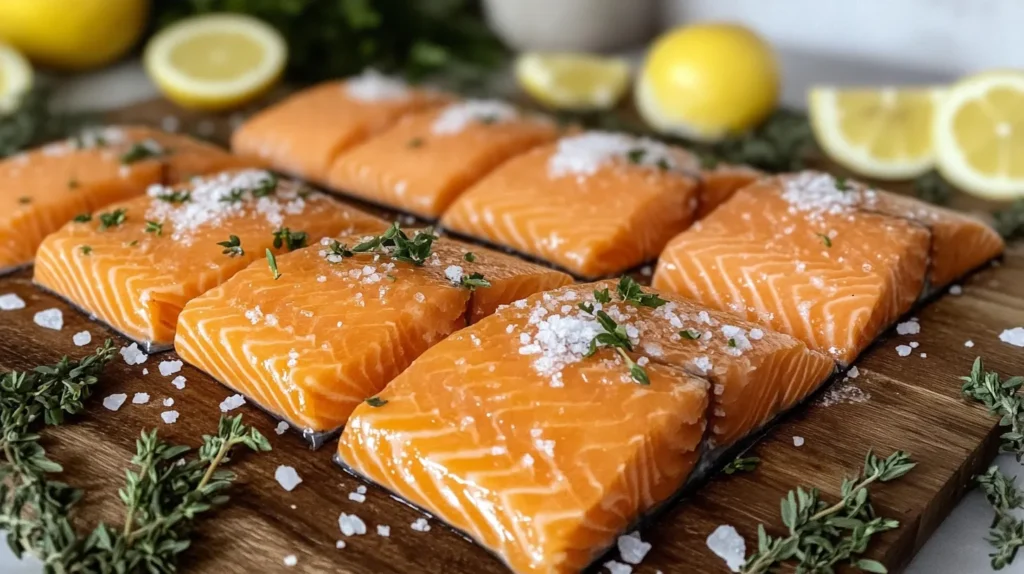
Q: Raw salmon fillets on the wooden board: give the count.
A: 8